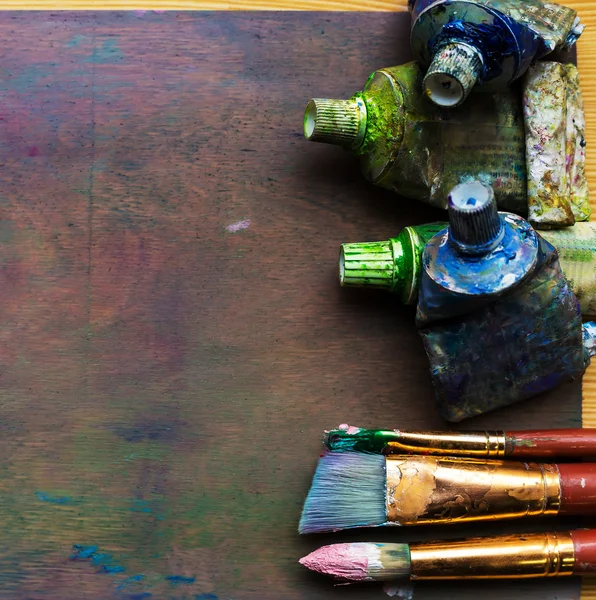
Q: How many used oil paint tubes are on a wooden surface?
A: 4